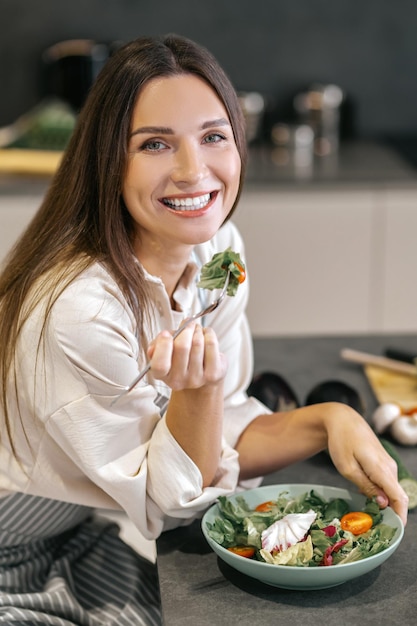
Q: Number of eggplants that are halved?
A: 0